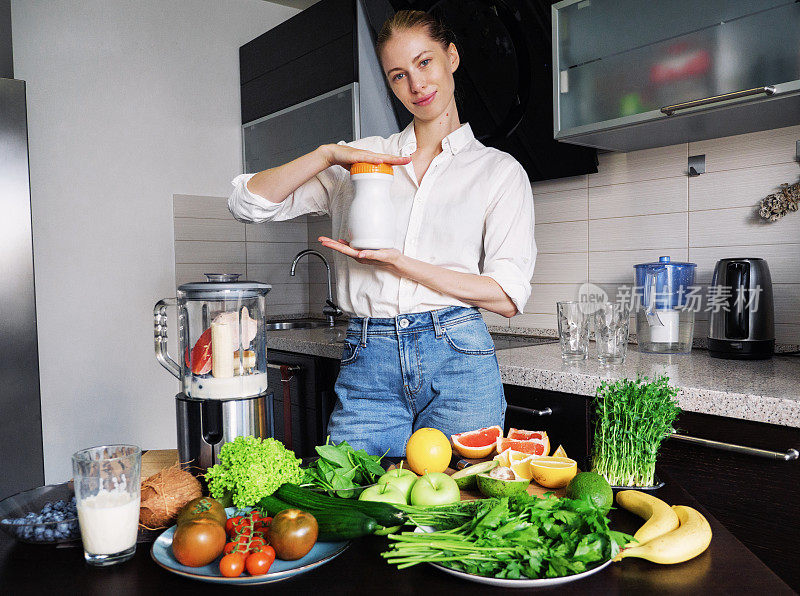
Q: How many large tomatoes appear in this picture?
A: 3